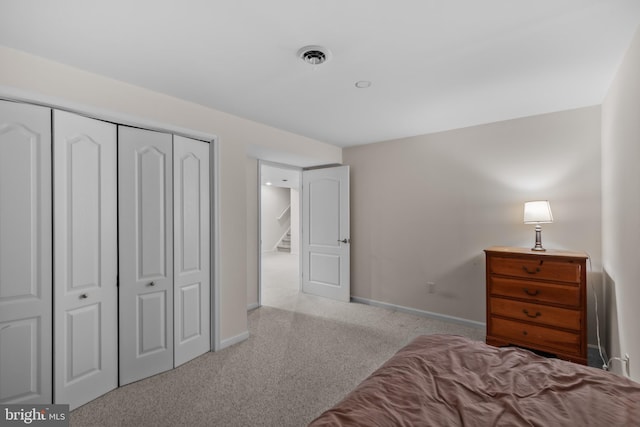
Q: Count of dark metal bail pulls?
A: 3